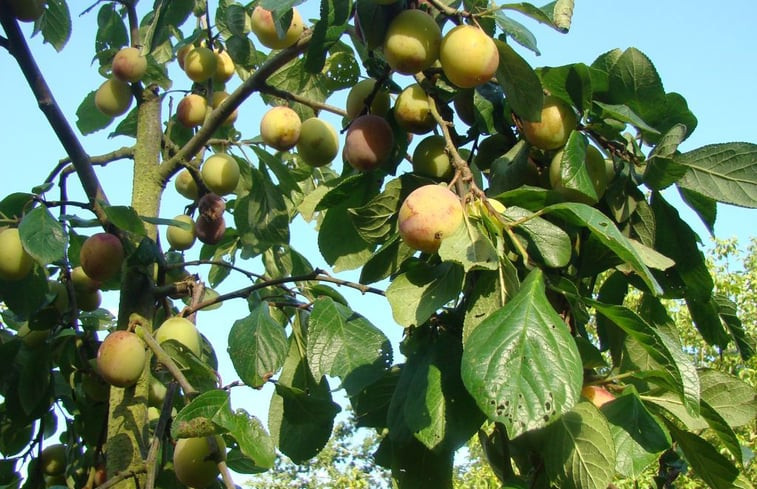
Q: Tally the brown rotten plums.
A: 2